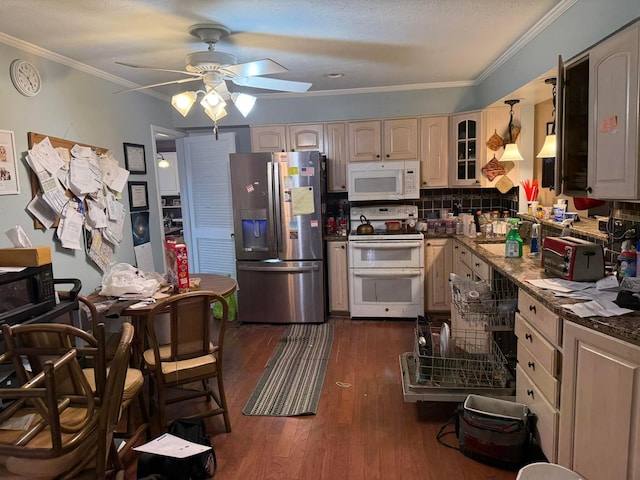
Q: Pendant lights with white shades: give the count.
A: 2